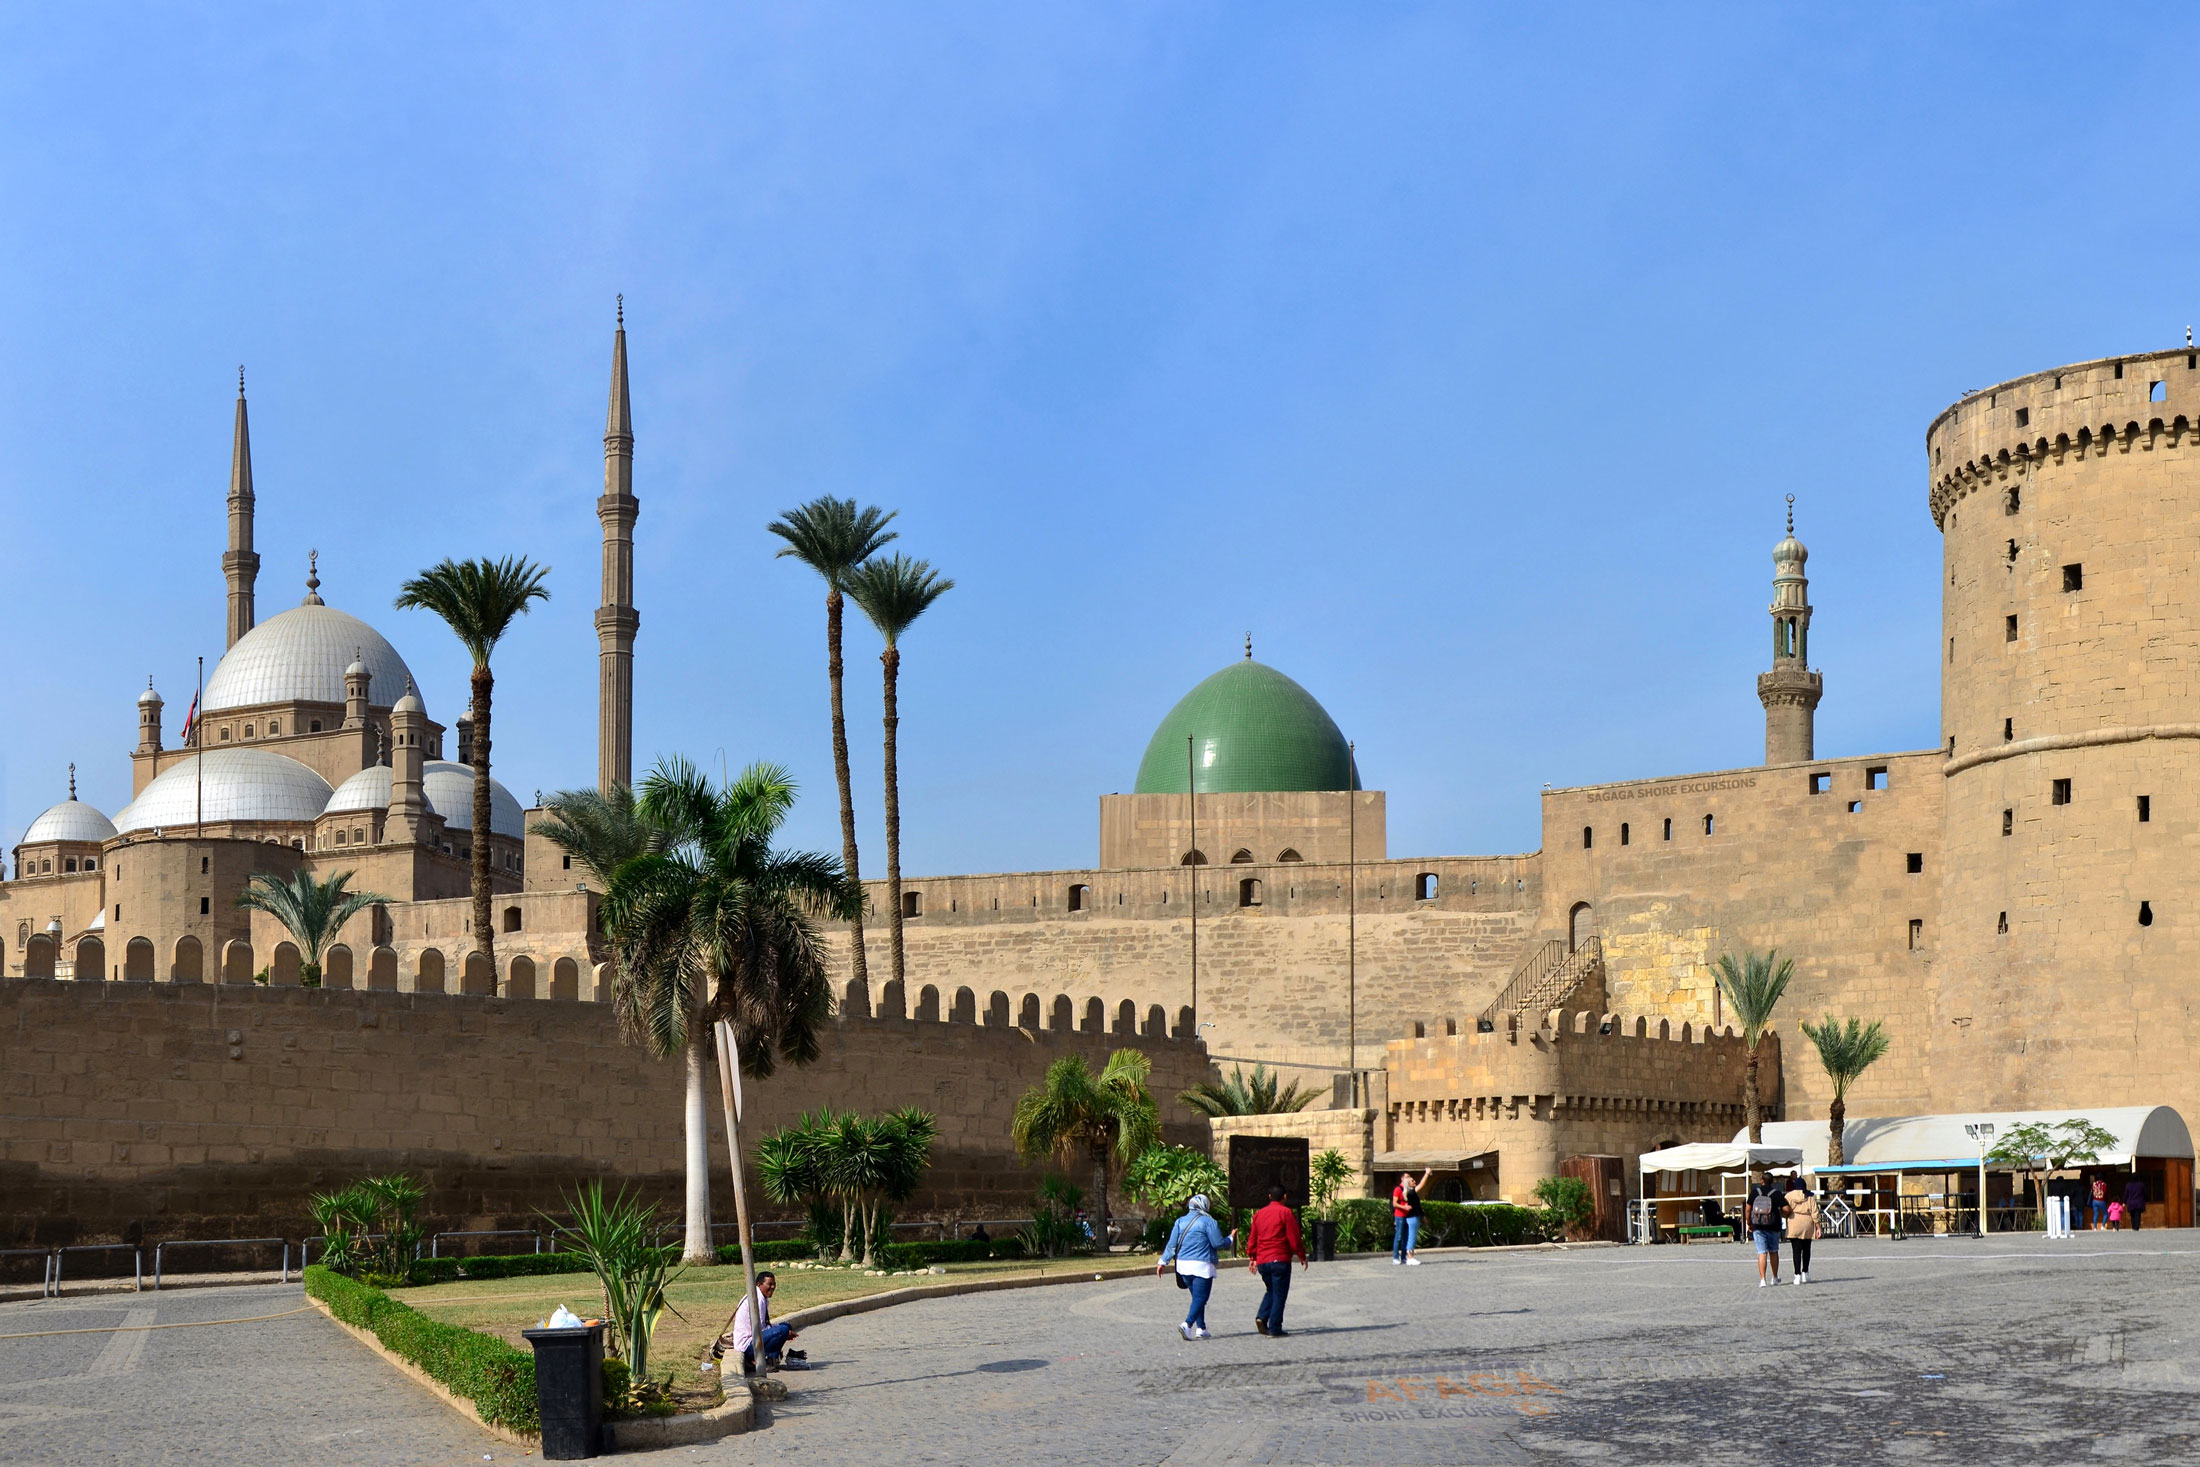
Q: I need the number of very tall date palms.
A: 3